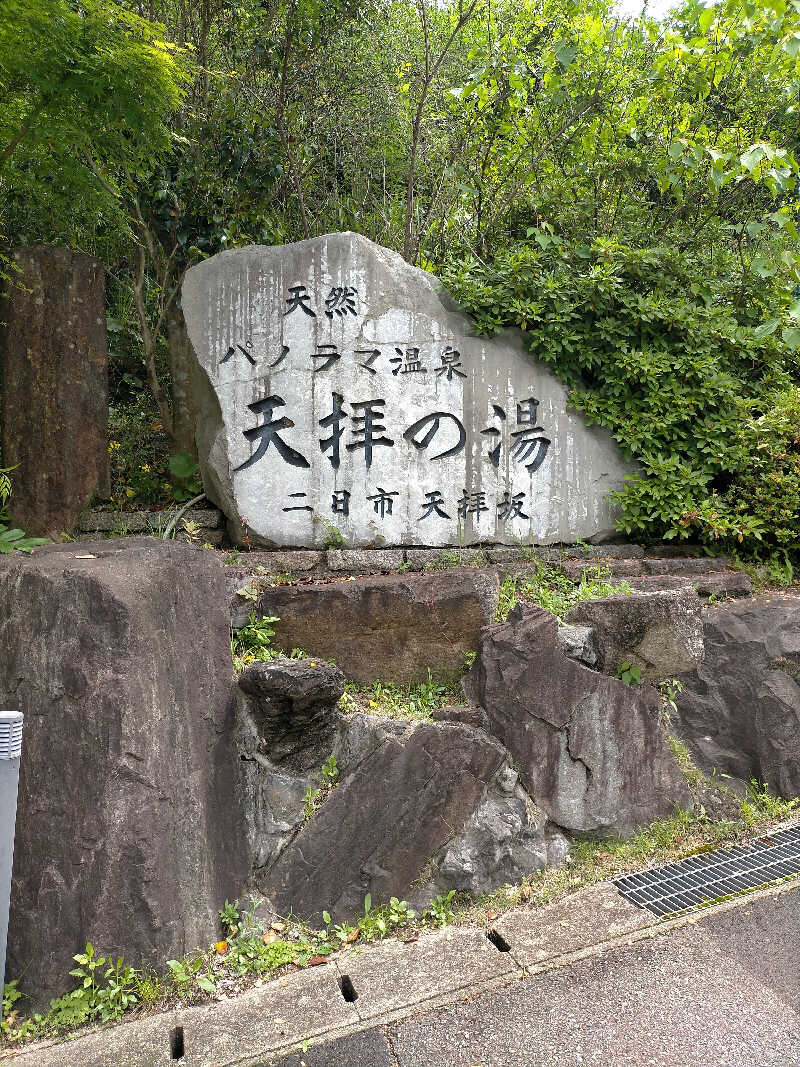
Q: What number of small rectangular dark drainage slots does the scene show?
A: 3